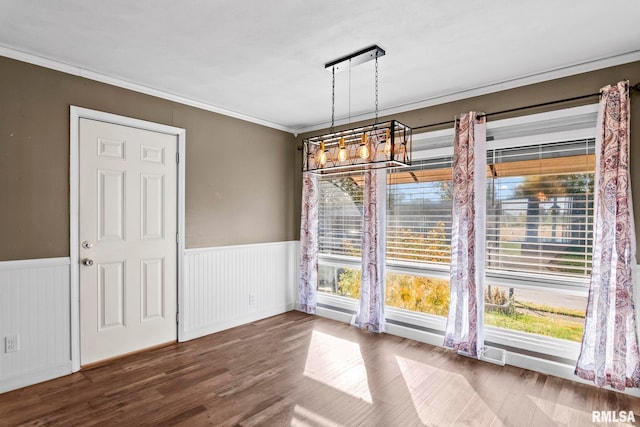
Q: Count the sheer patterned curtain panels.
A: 4